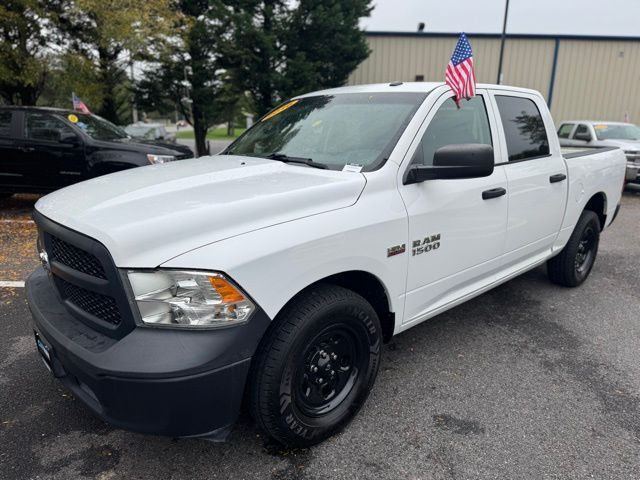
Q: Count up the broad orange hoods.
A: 0